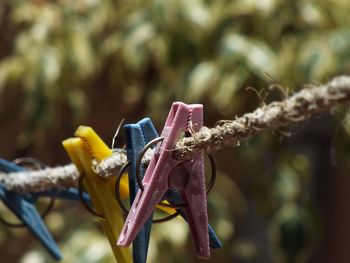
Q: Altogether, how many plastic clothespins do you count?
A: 4